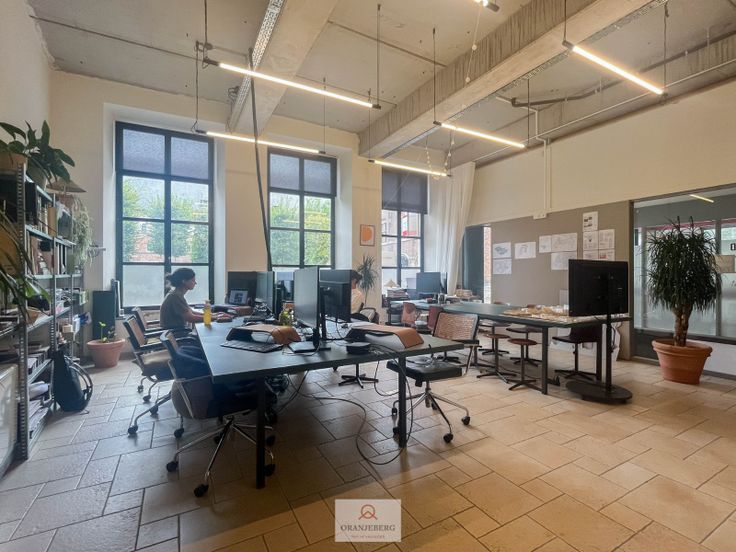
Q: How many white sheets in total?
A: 11